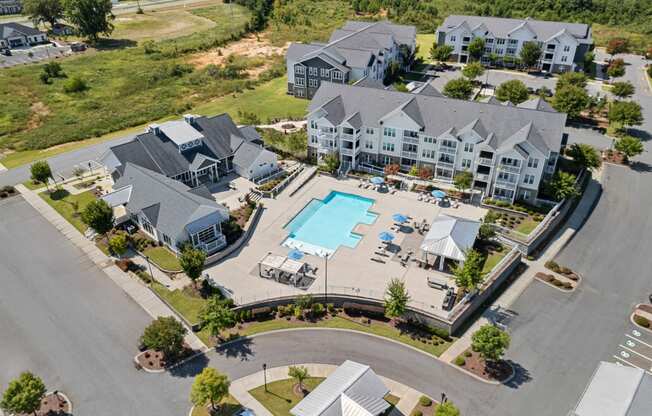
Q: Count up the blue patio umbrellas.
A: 5